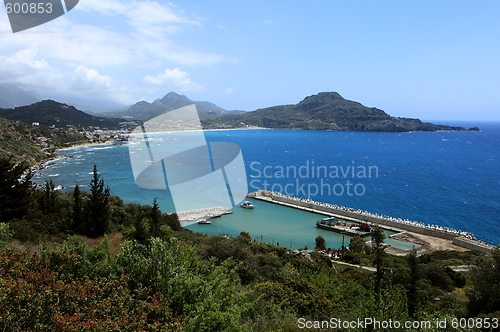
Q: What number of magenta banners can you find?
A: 0